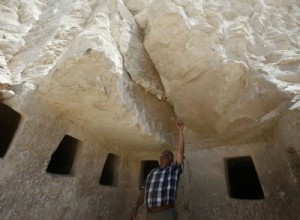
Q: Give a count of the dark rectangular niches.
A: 5